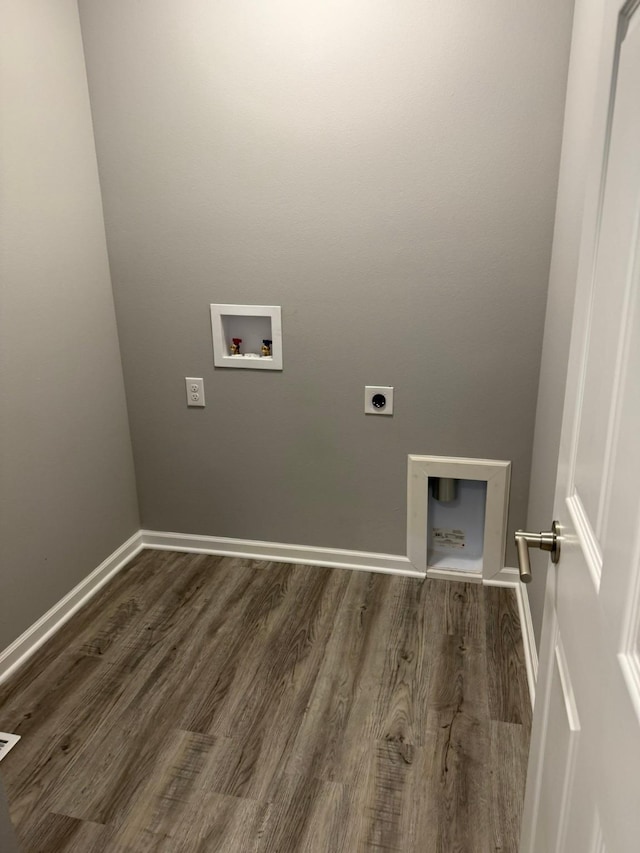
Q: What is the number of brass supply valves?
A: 2